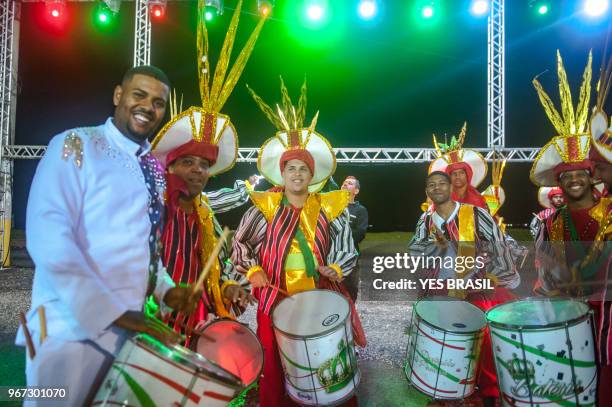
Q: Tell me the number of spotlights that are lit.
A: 11